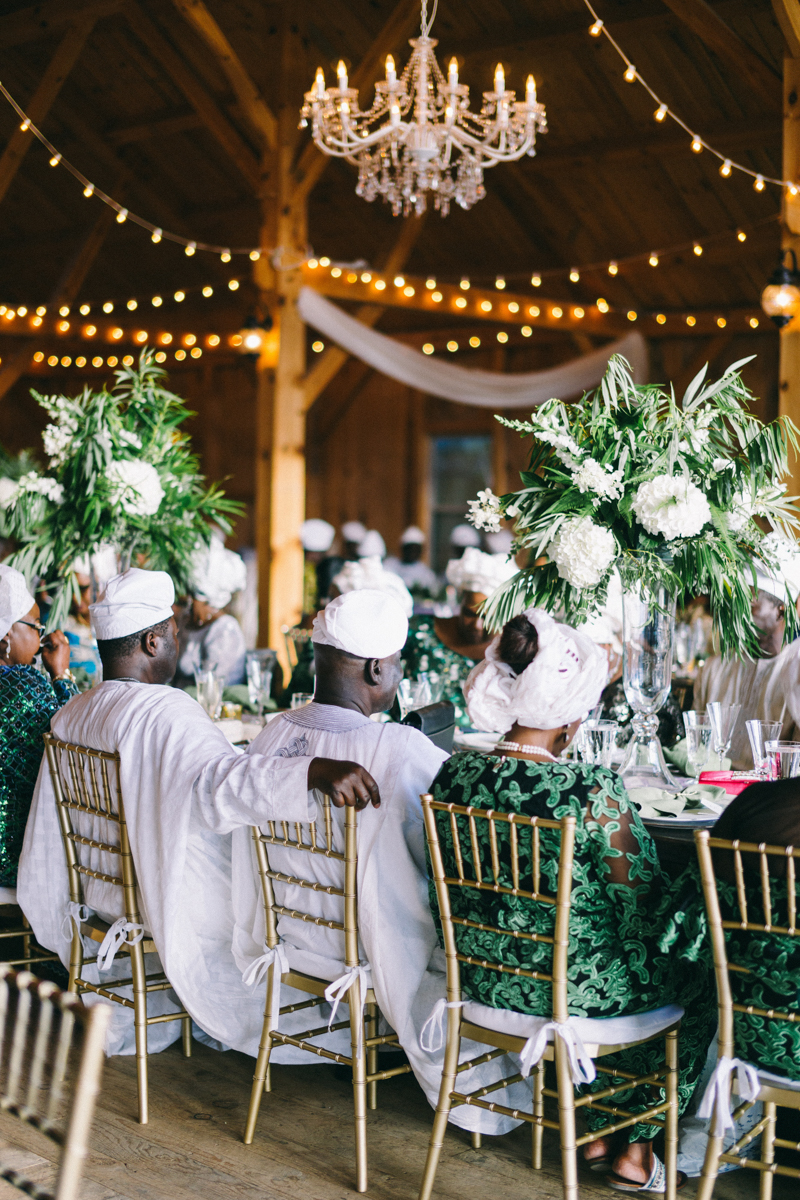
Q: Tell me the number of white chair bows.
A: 7